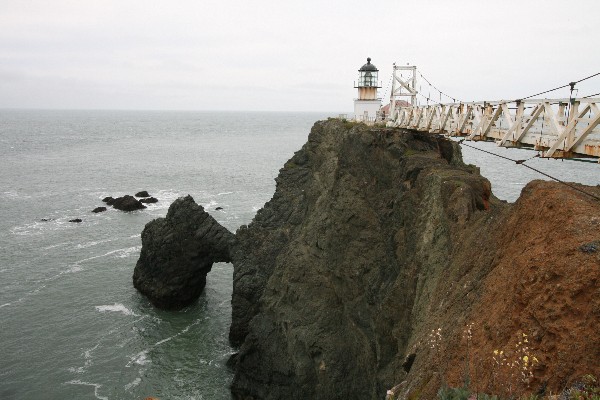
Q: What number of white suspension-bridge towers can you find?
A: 1